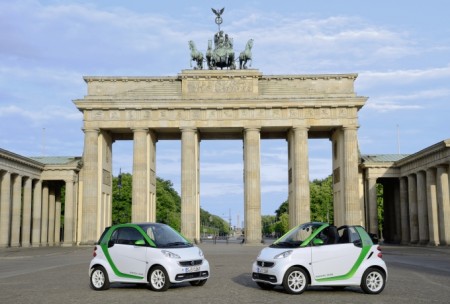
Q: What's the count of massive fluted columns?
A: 6